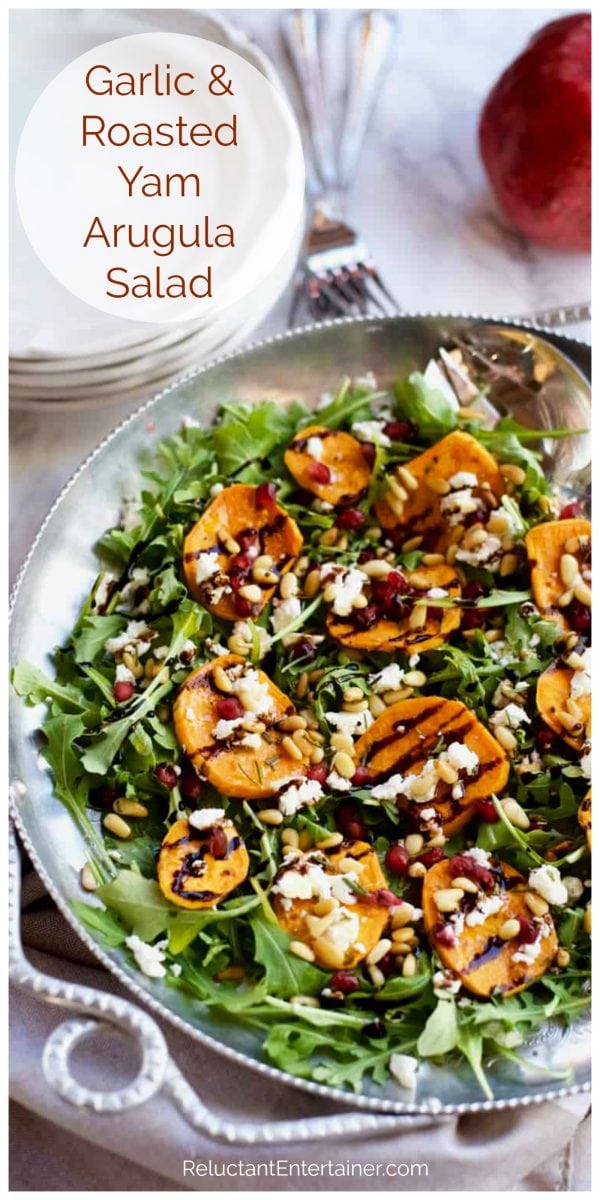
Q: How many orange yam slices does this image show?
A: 12